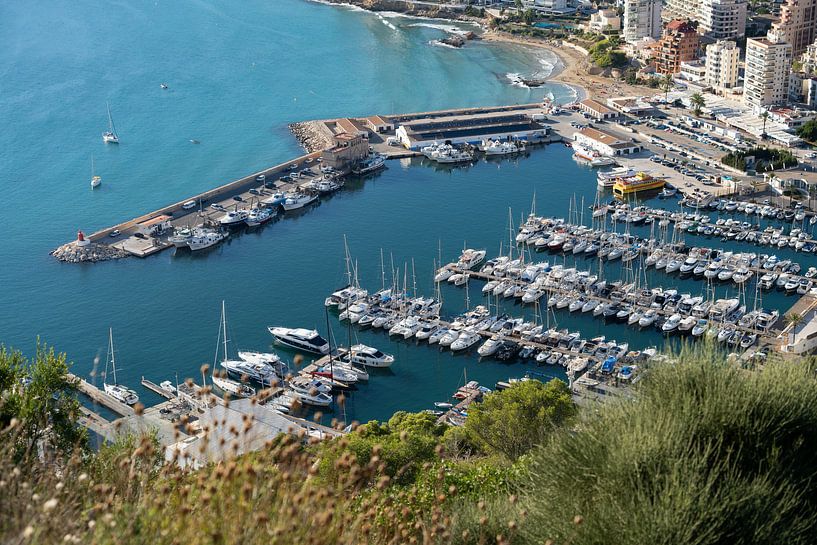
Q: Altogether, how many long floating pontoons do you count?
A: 4